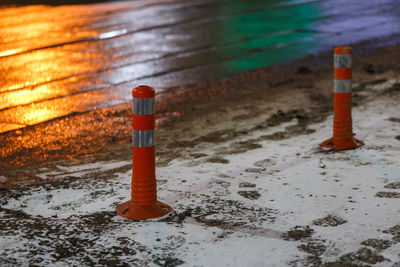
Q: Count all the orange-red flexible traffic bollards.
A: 2